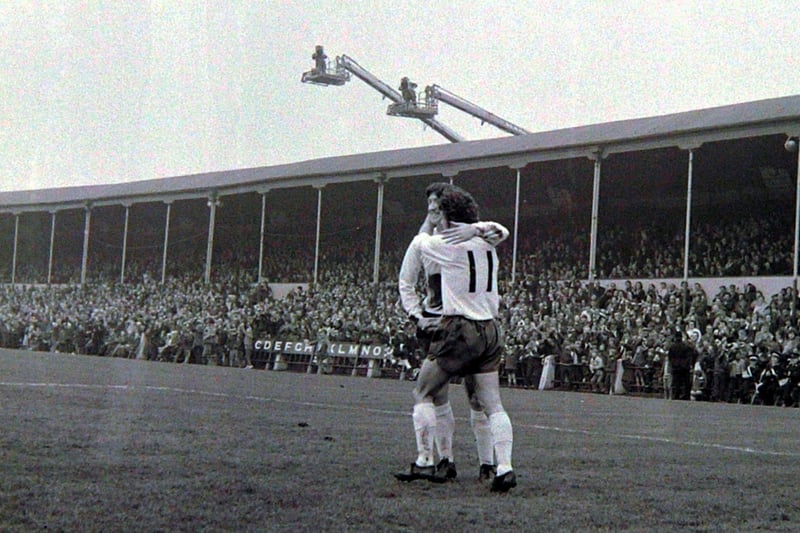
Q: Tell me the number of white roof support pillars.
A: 14